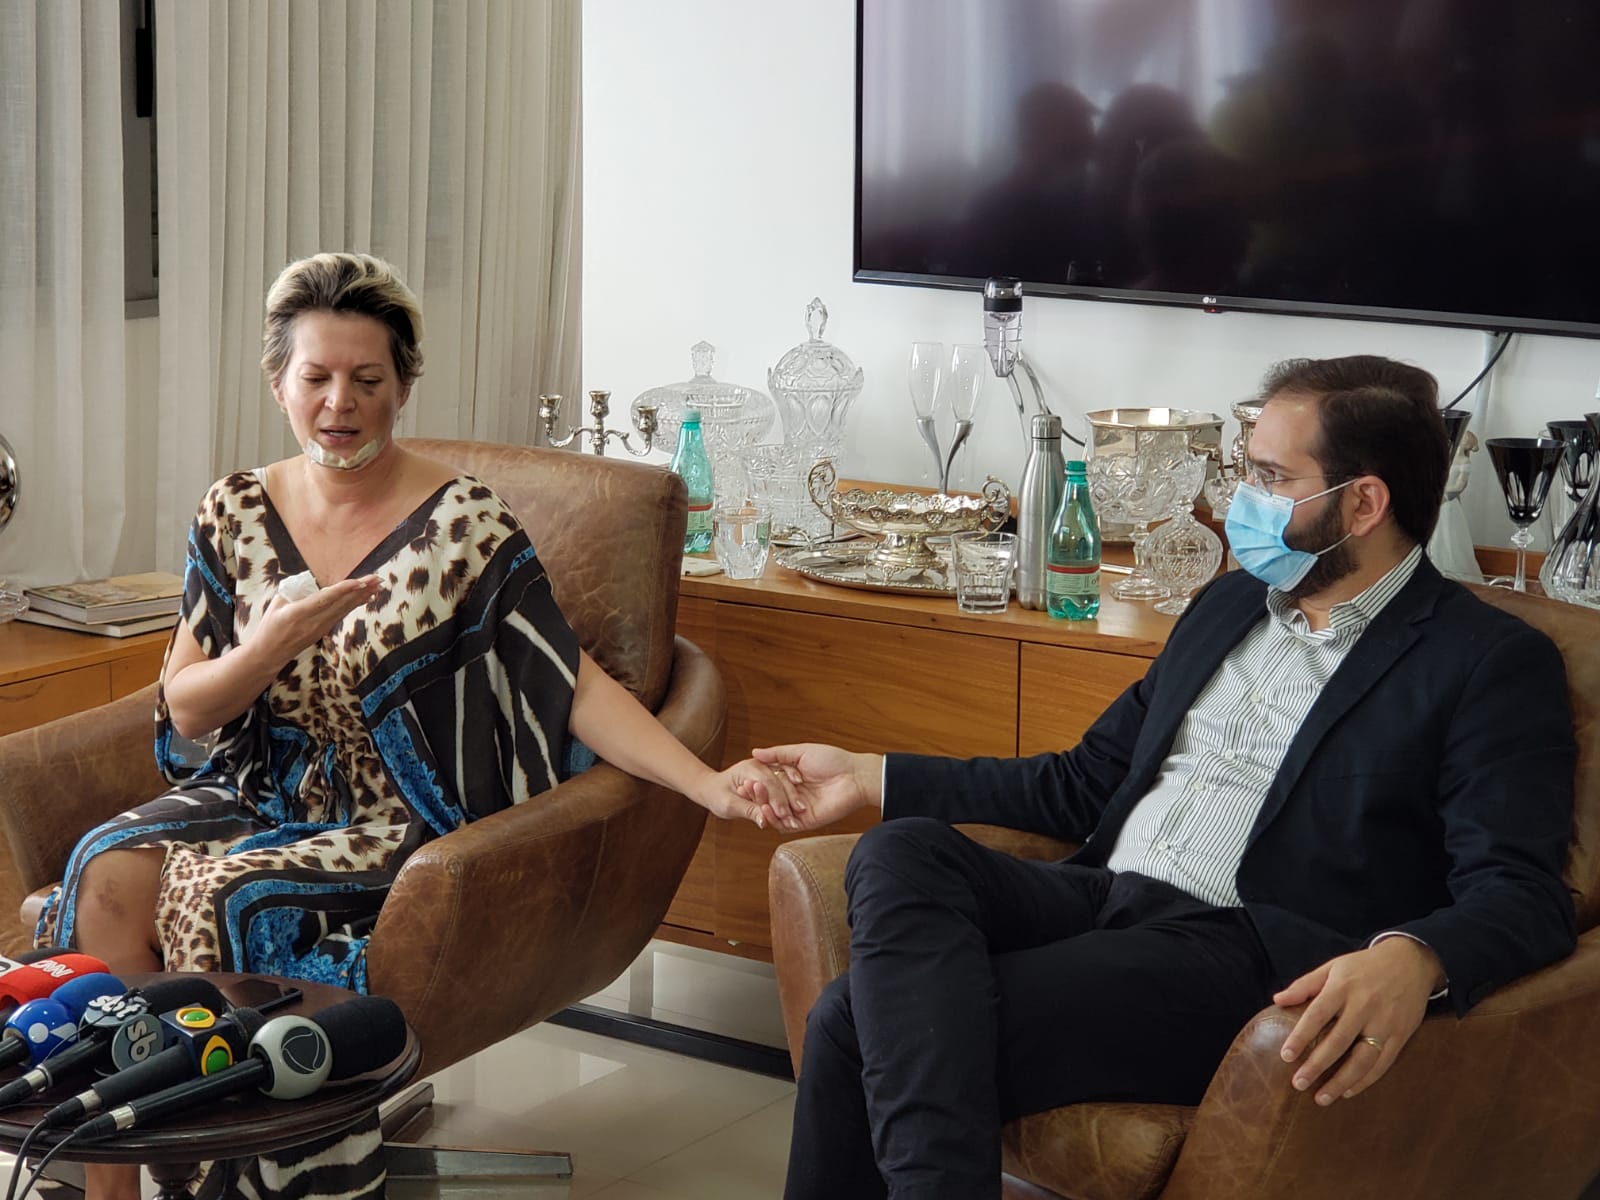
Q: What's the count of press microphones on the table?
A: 6